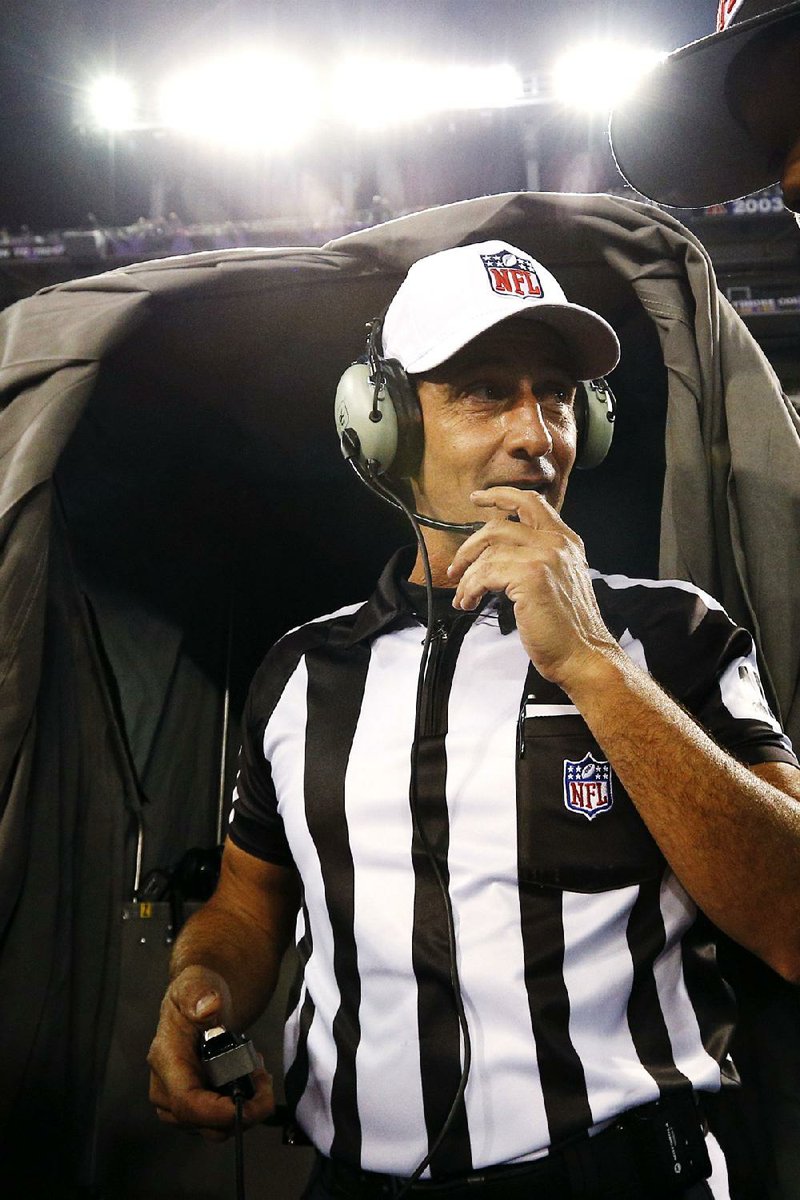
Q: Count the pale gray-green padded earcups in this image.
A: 2